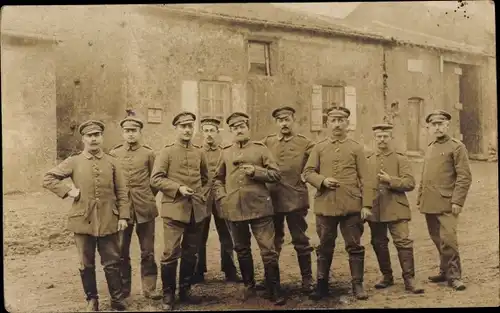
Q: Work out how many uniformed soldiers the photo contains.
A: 9